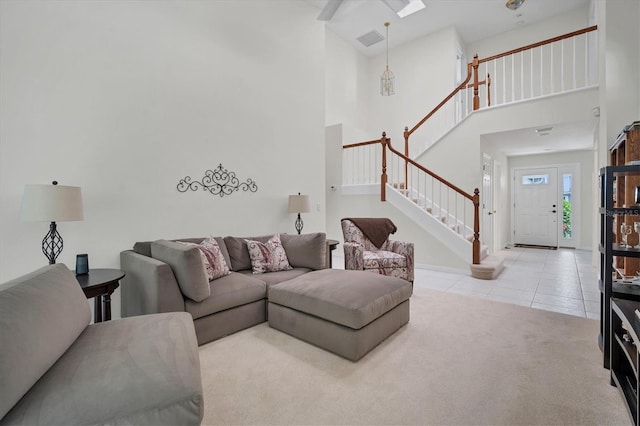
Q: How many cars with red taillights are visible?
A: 0